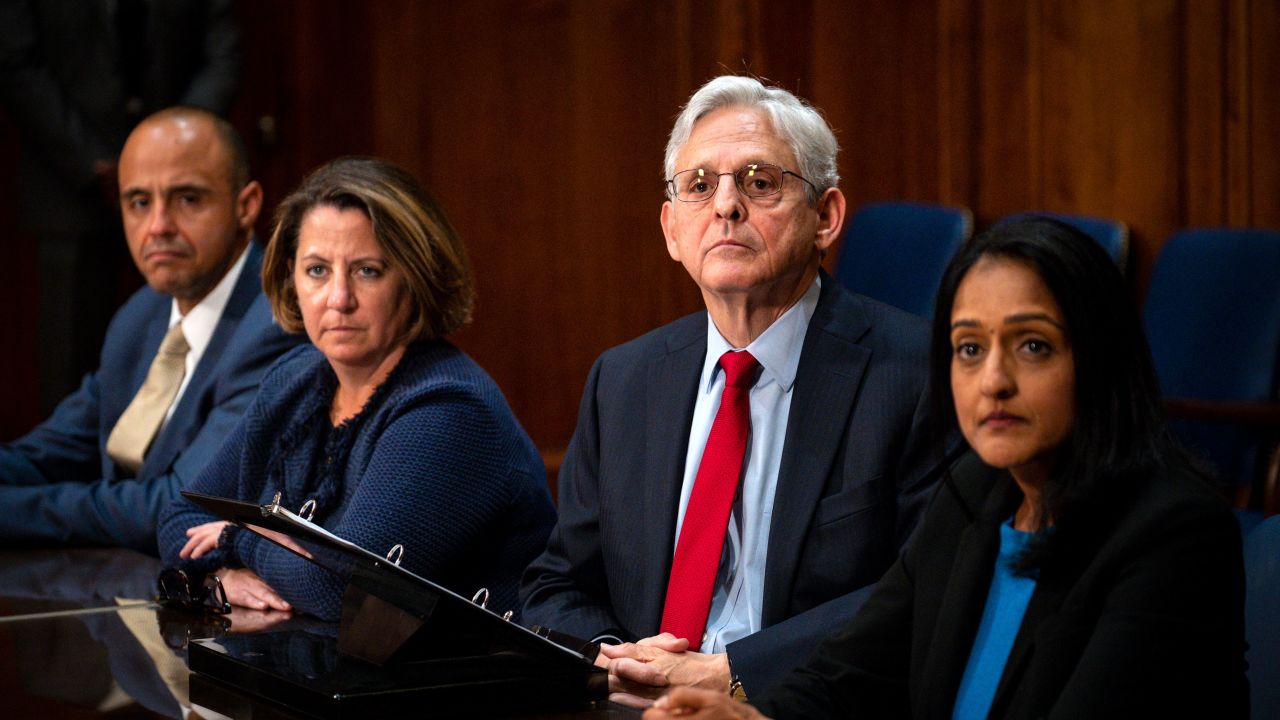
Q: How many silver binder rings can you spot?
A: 3